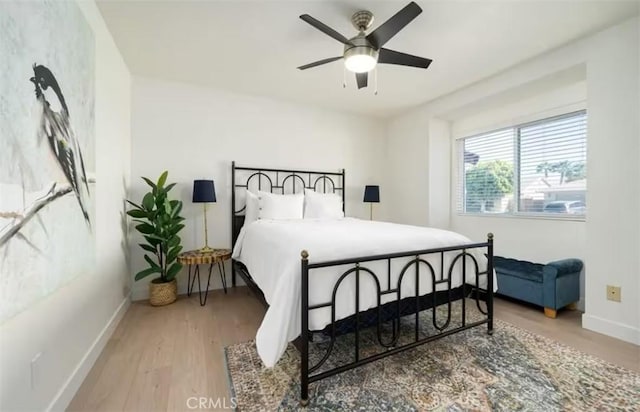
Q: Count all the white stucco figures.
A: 0